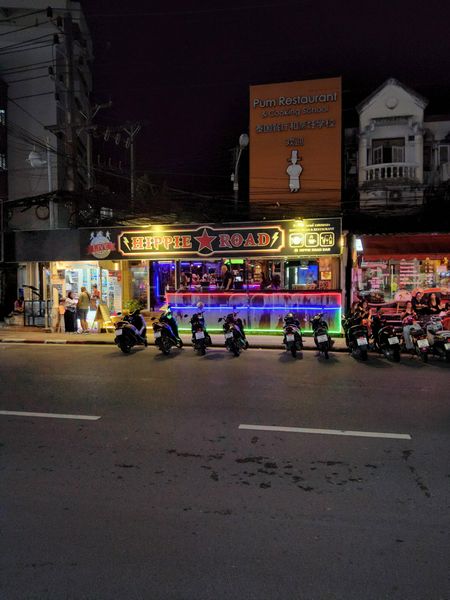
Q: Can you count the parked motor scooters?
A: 10